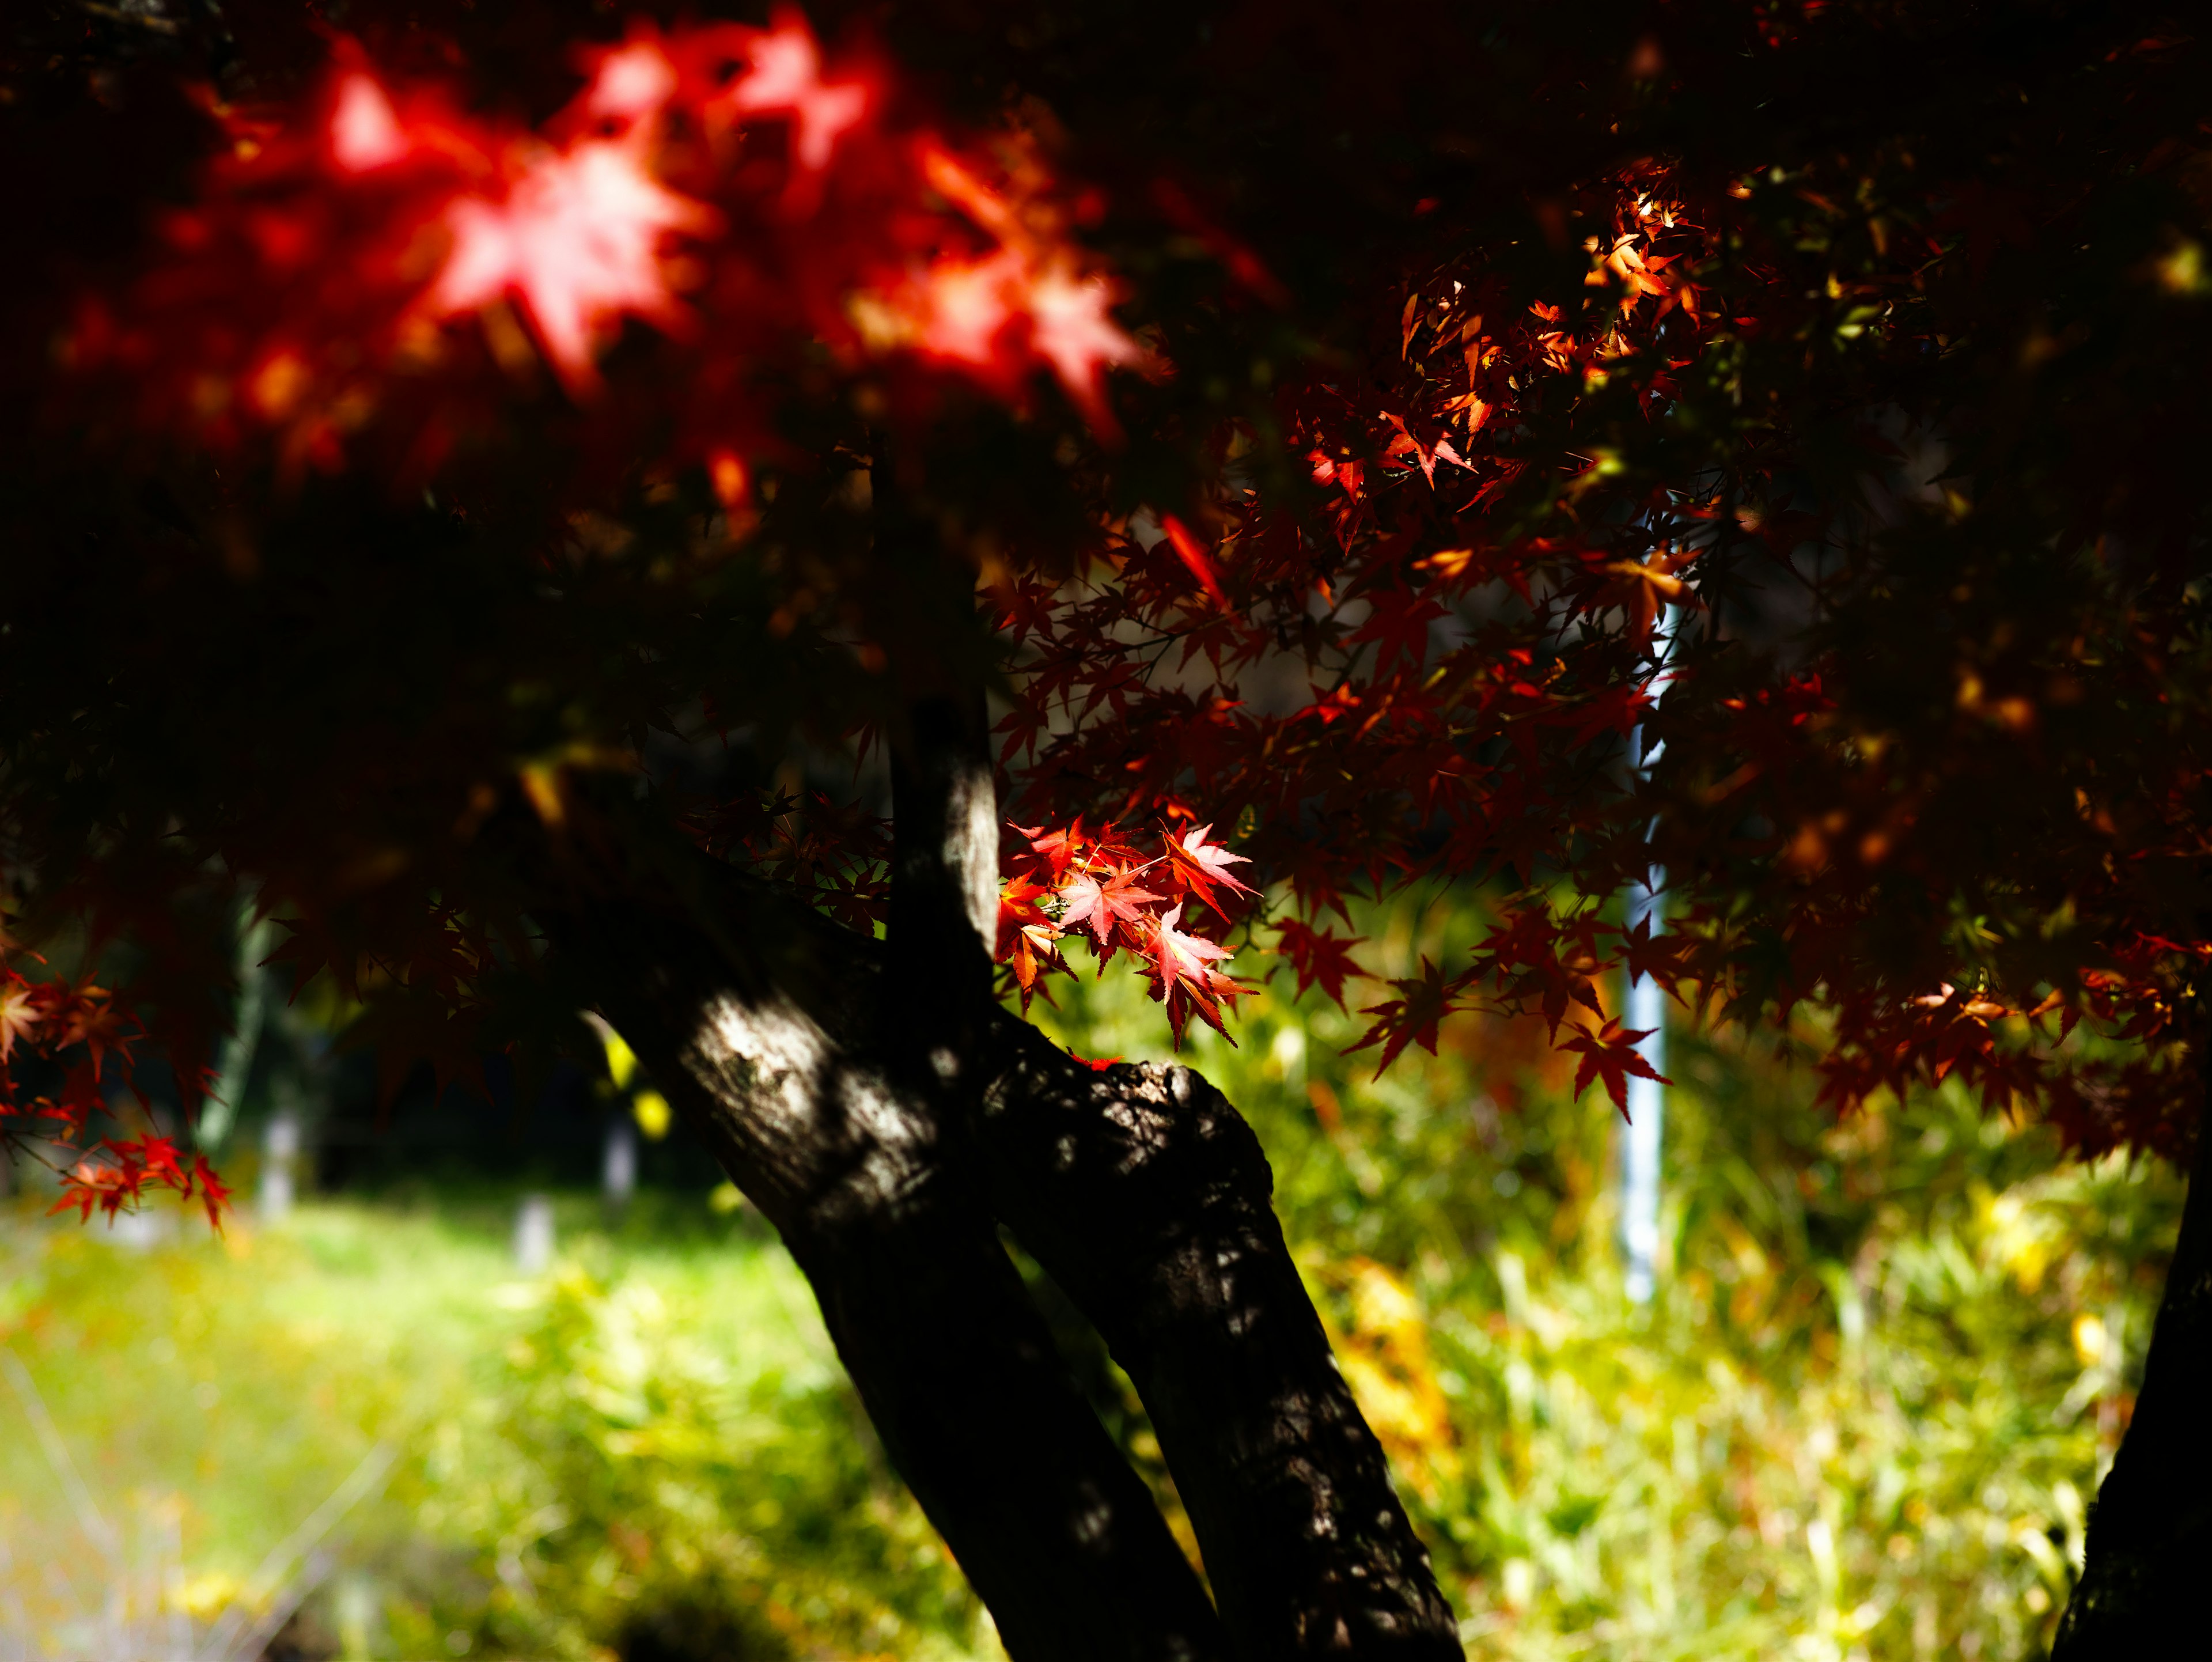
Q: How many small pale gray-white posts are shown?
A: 3